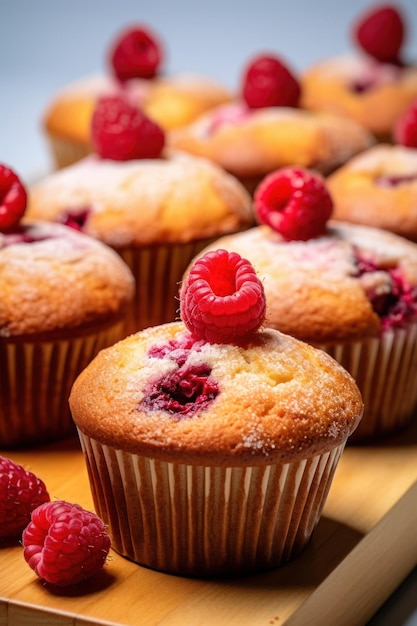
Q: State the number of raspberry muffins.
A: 8